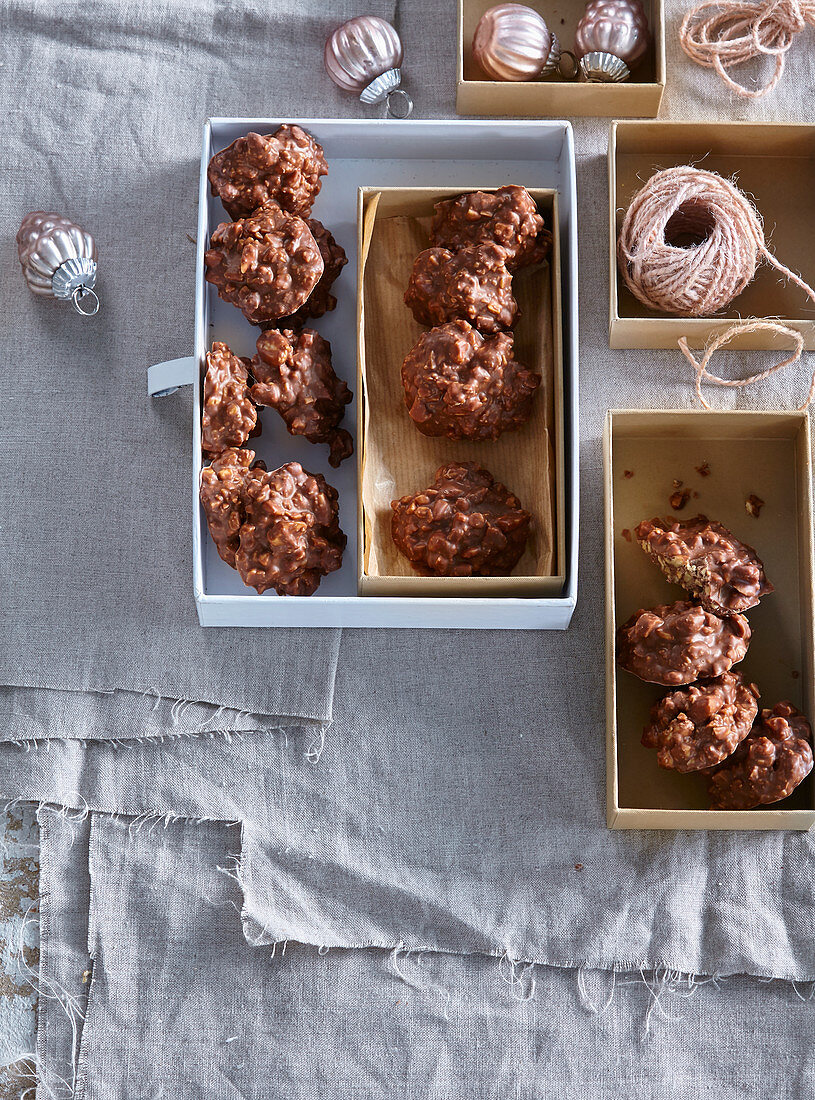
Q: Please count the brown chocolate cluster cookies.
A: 15